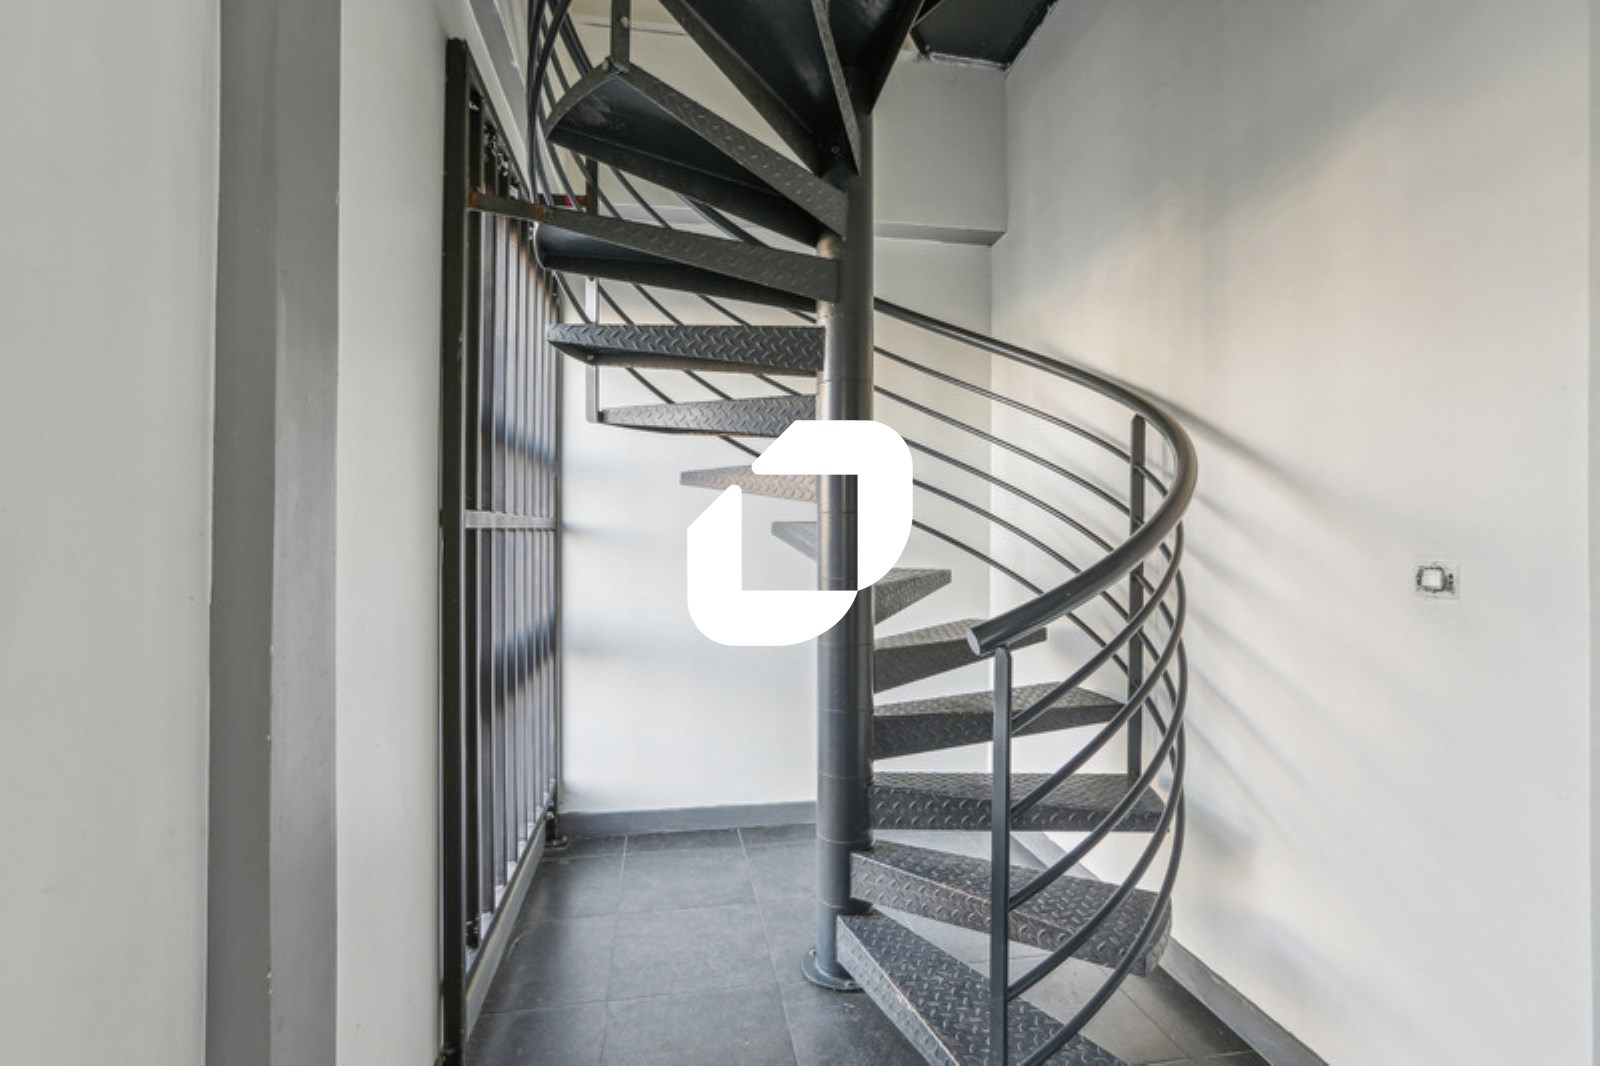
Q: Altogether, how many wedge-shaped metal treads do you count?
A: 14